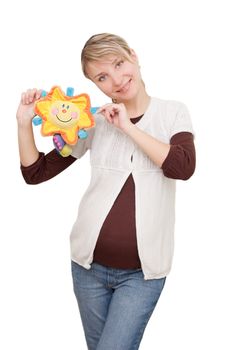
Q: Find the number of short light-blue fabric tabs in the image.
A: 5